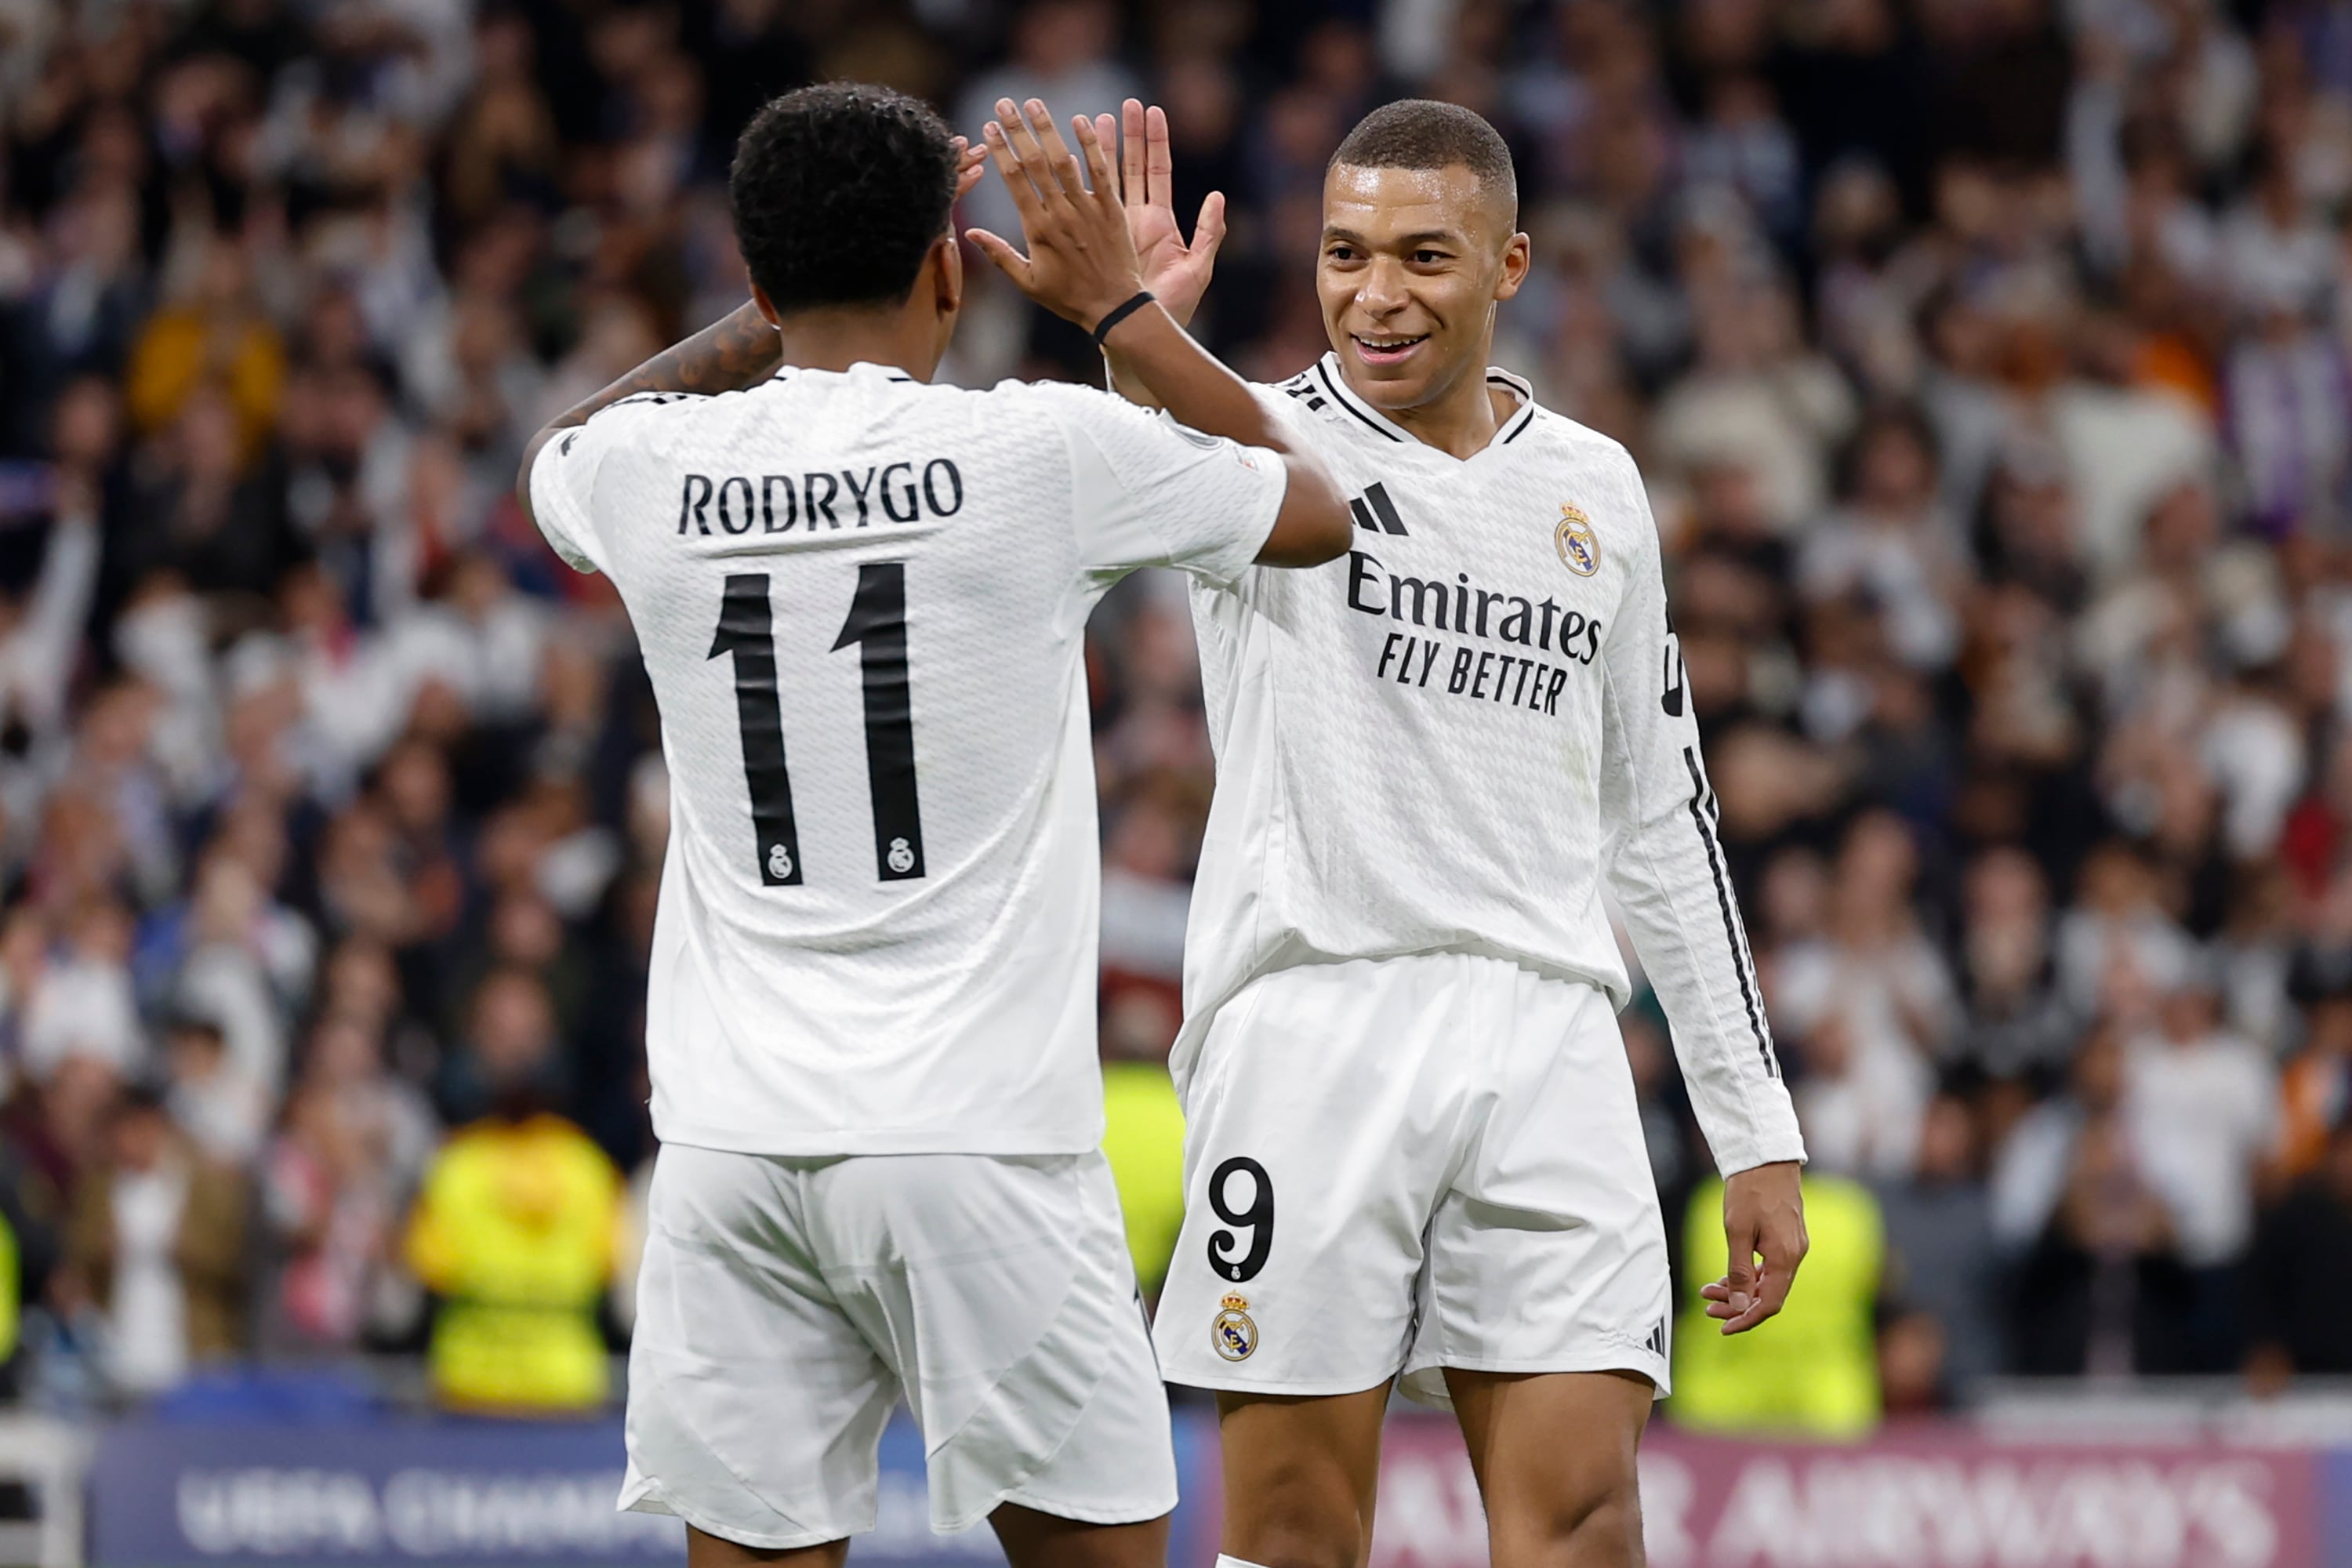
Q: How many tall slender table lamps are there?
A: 0